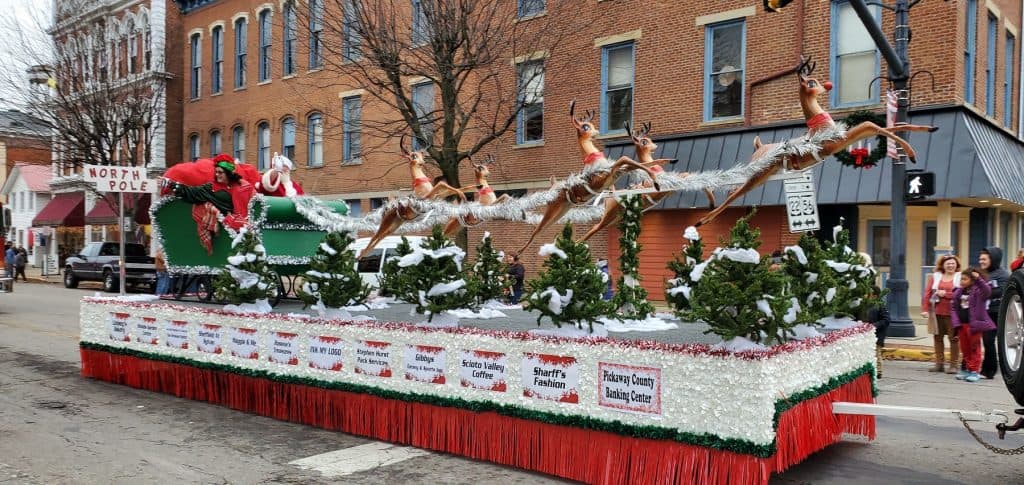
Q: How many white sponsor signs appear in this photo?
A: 12